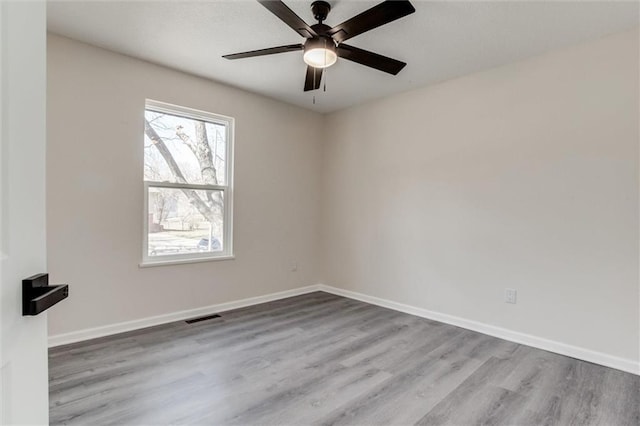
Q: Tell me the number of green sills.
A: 0